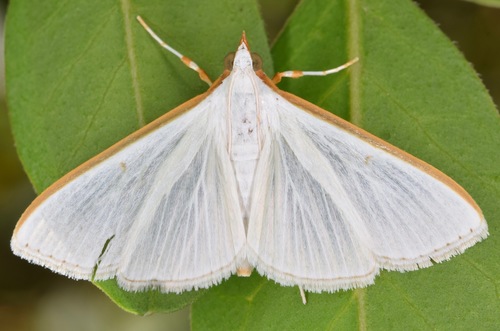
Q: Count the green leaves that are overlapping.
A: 2